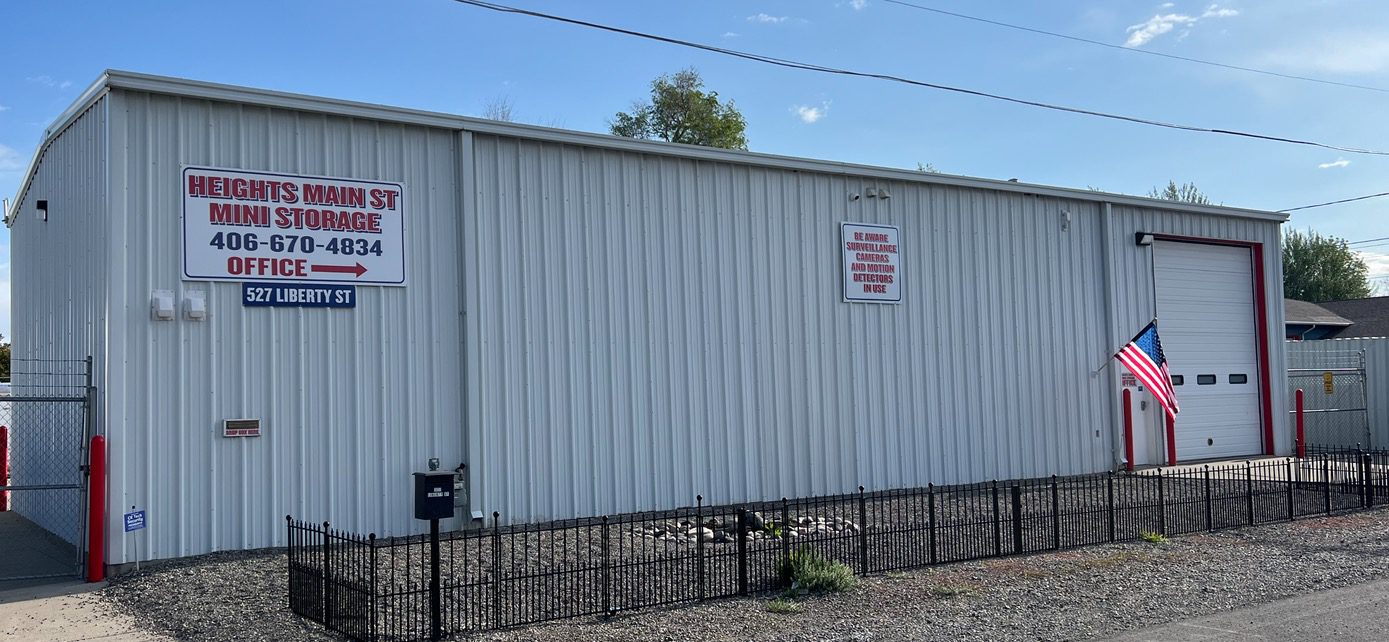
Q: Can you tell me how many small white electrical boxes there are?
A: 2